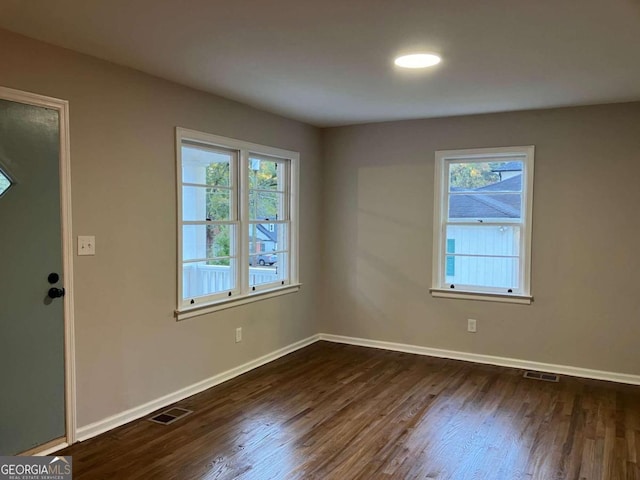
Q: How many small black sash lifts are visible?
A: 6